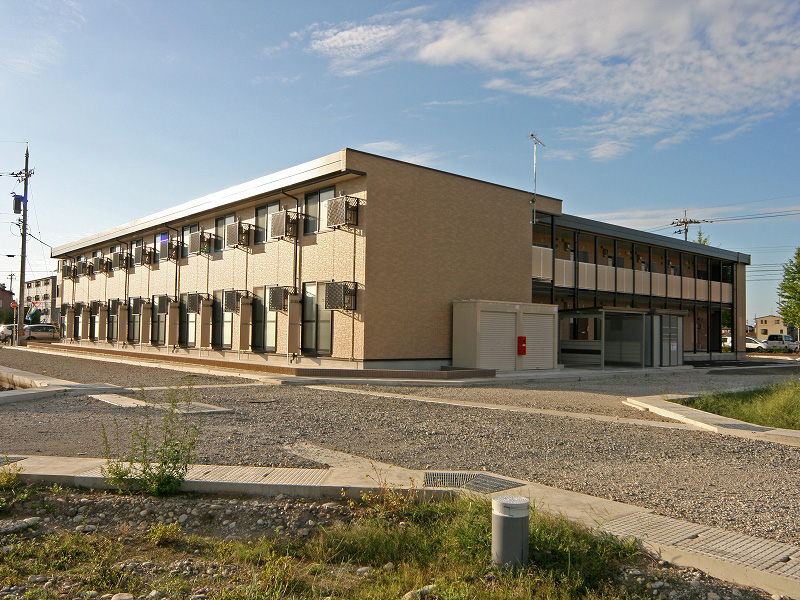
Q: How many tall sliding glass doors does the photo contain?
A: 10